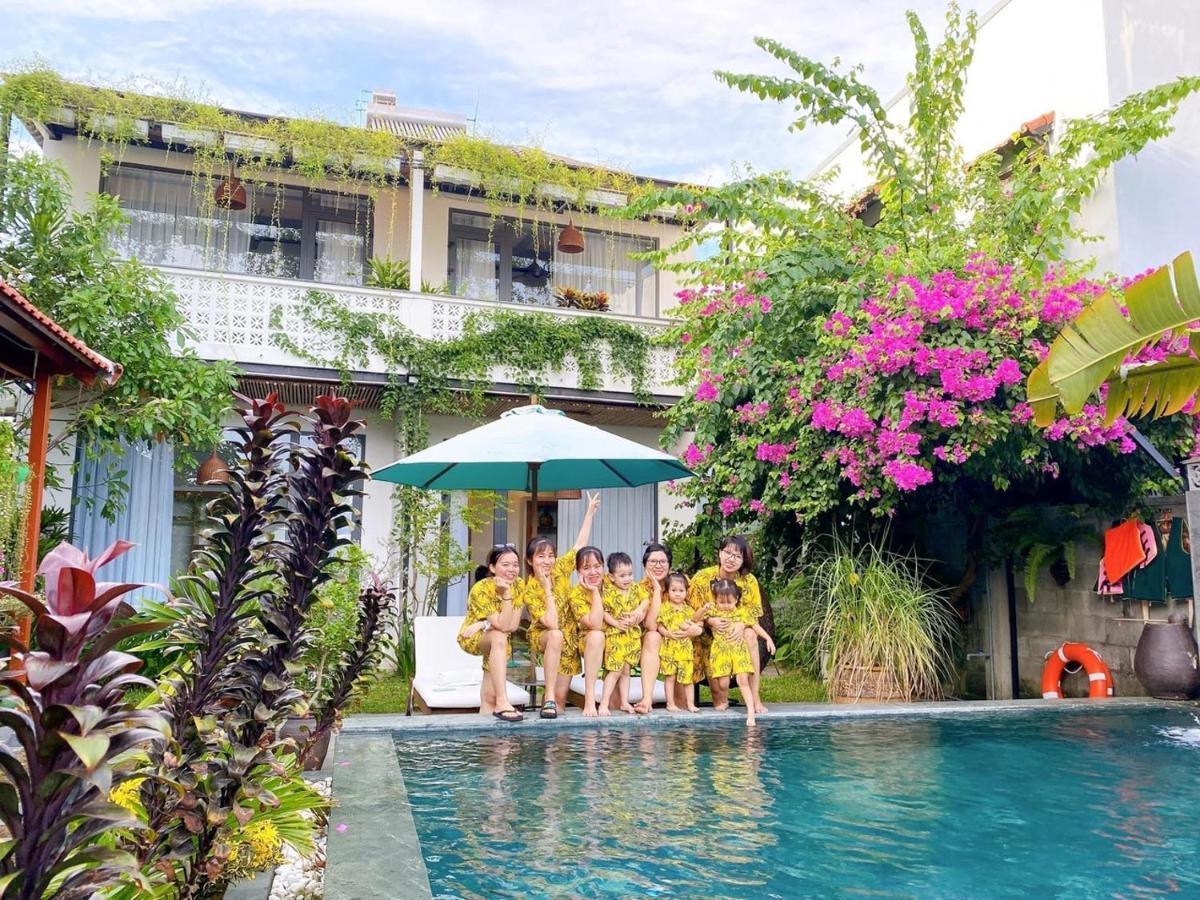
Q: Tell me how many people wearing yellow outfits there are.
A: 8